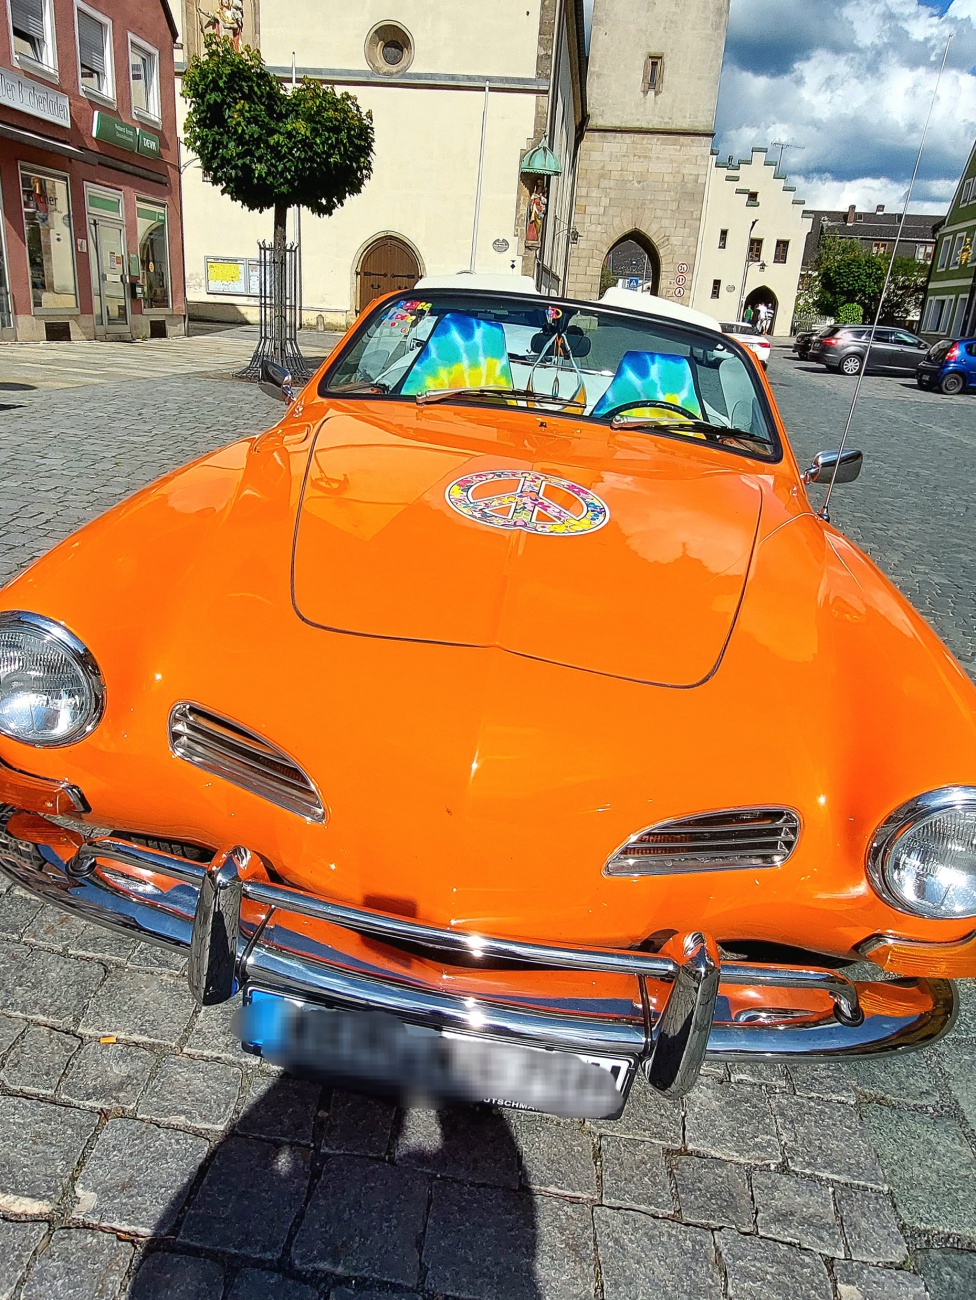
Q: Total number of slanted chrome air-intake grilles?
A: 2